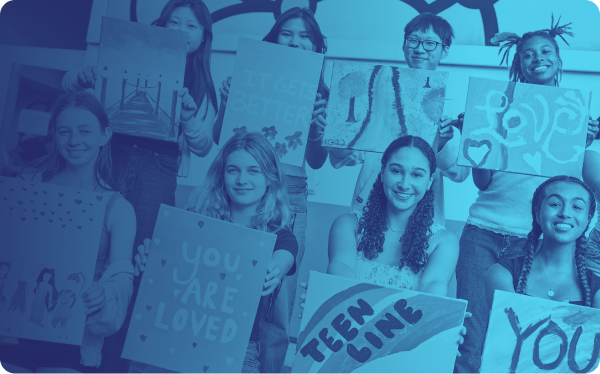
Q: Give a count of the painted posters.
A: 8